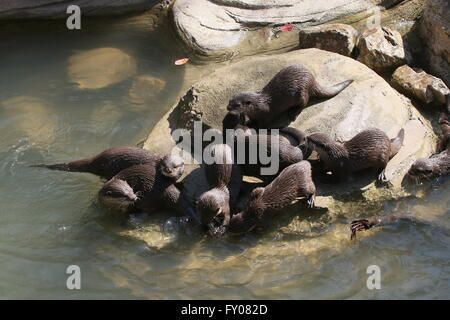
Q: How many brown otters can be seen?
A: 8